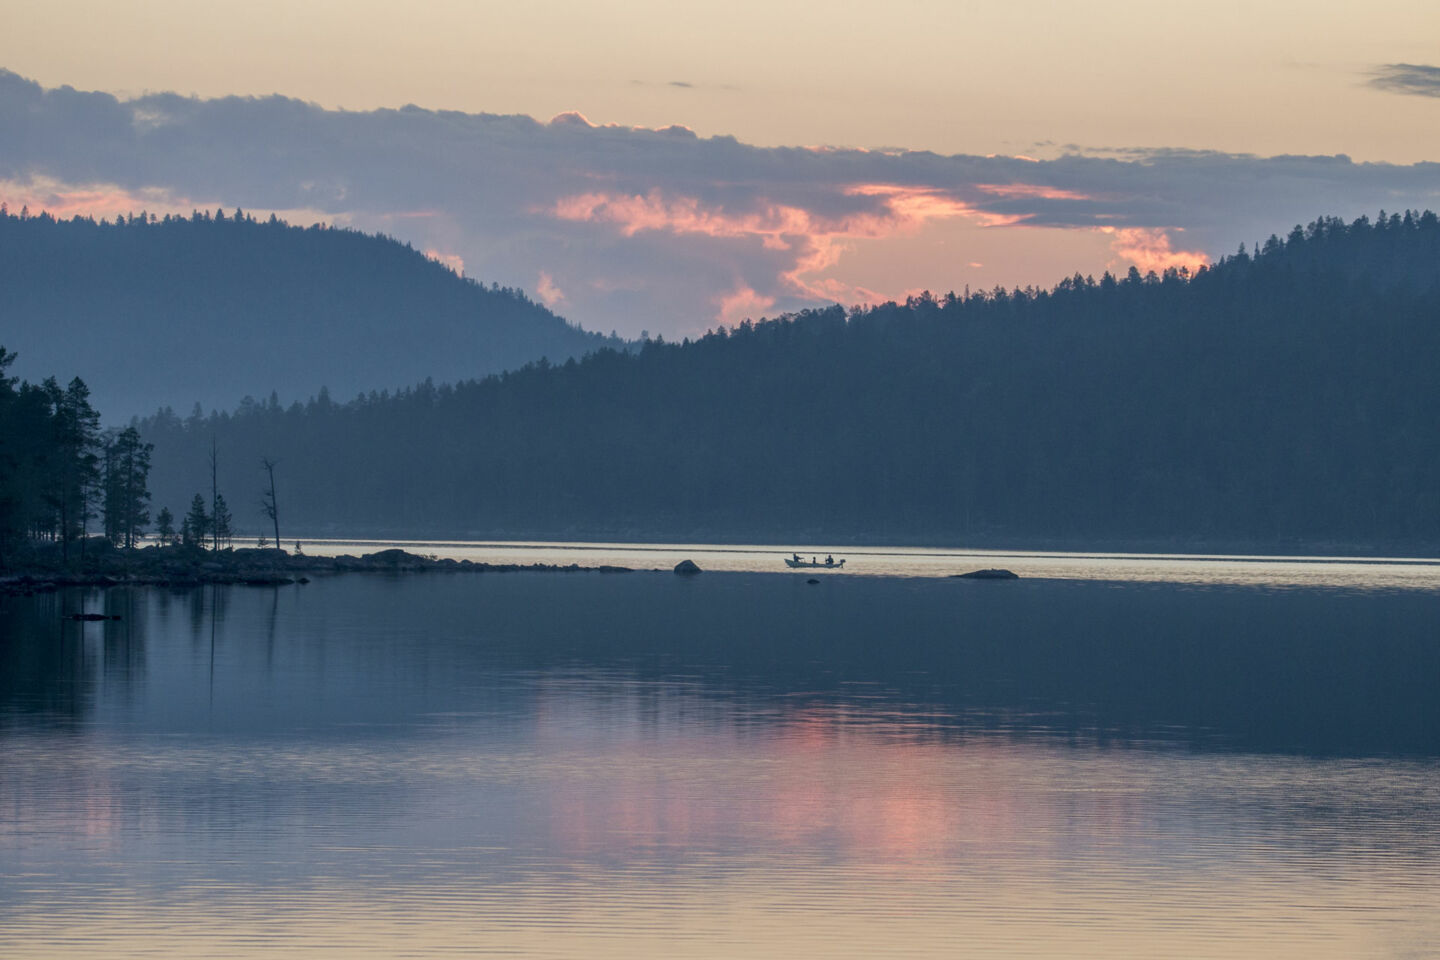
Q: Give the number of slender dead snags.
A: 2